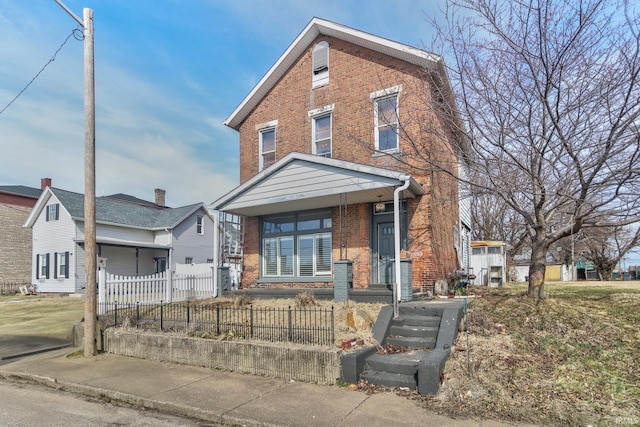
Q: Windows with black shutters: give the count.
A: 3